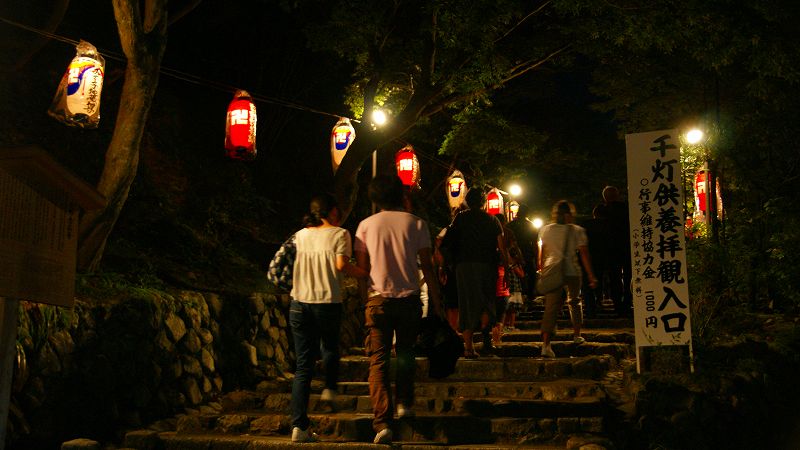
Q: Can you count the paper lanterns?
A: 8